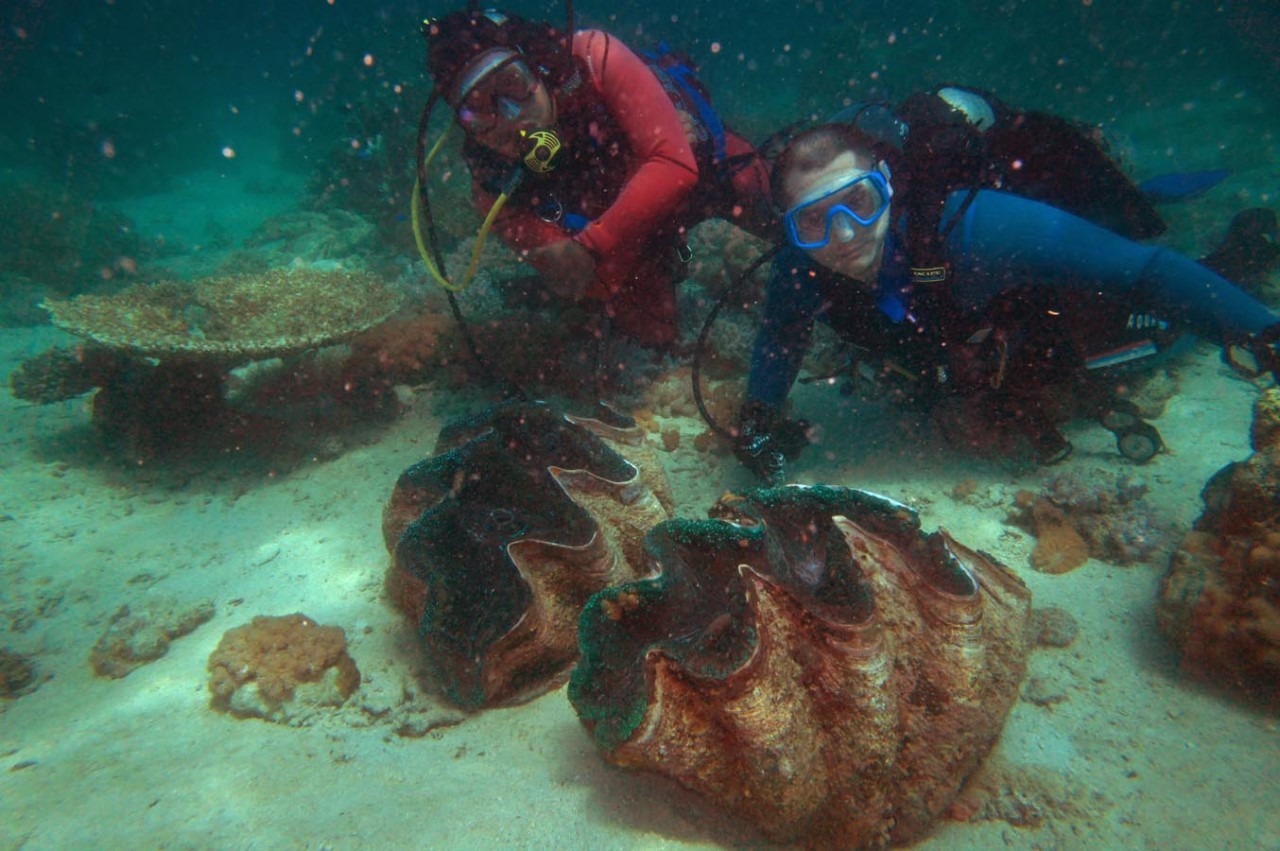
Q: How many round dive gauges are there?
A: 2